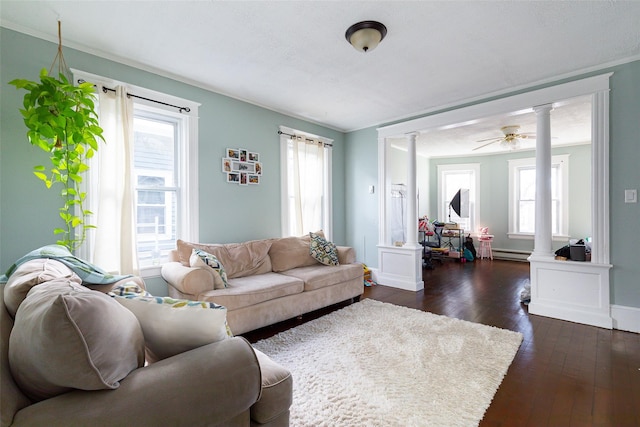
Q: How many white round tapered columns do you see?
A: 2